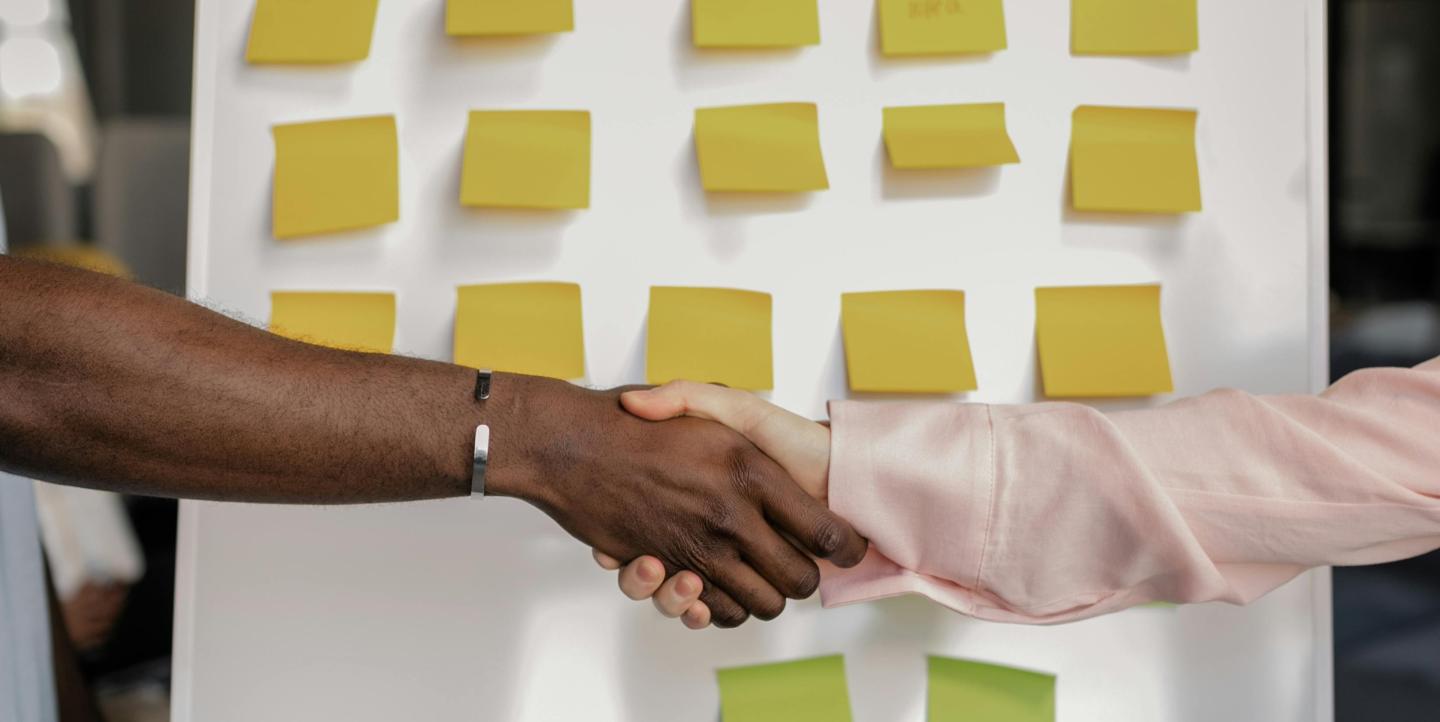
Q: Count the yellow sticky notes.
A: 15